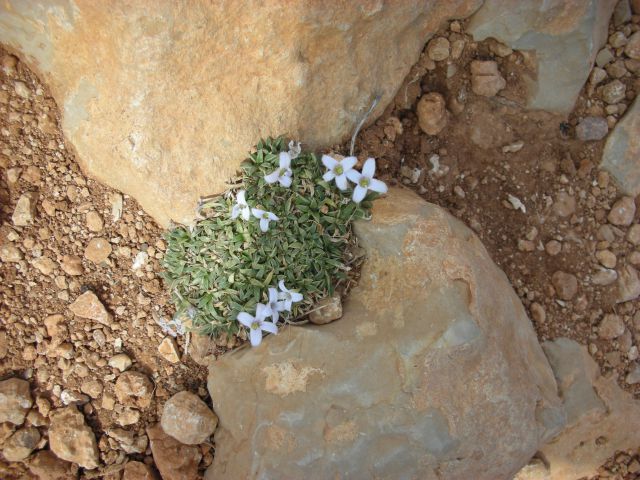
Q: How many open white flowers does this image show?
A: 8